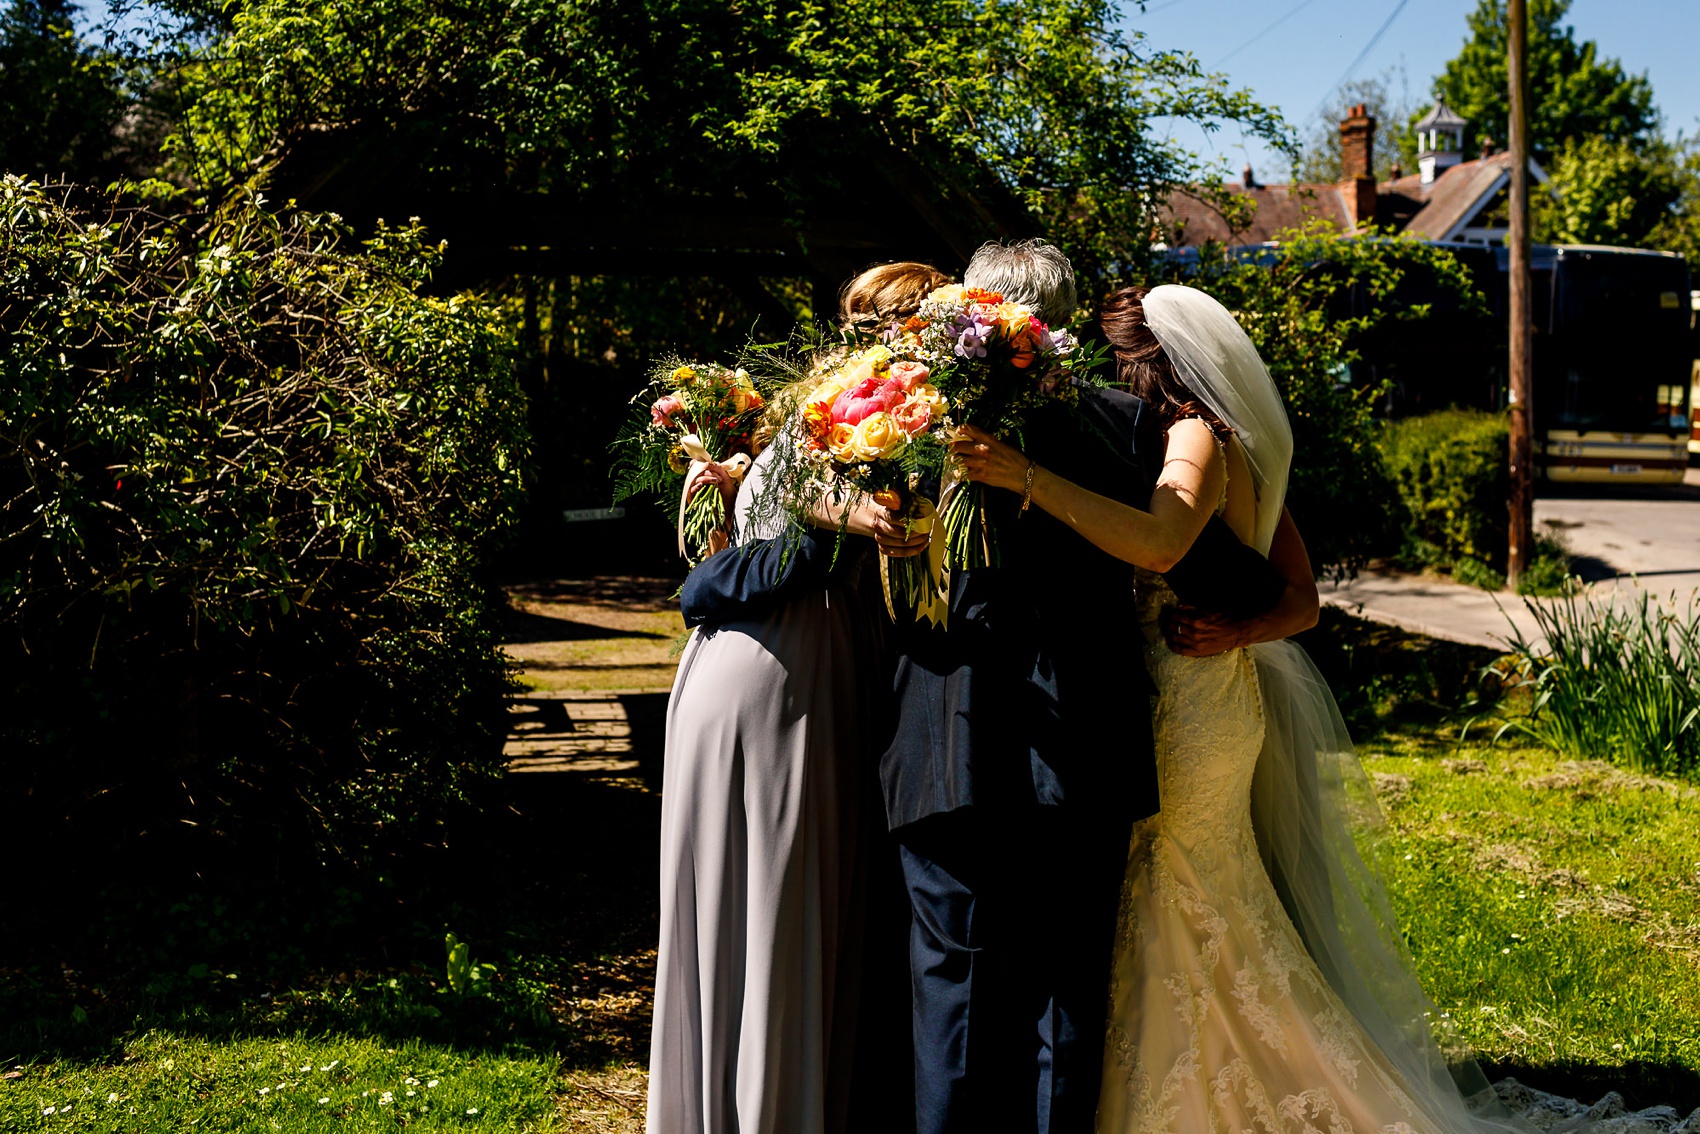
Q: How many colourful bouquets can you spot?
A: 3